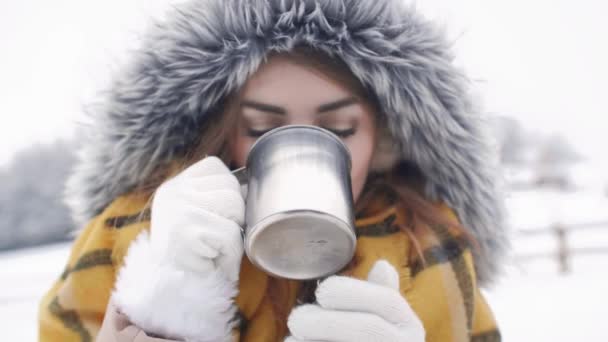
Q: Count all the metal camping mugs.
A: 1